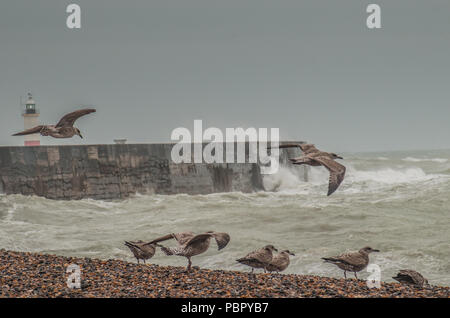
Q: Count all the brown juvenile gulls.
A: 8